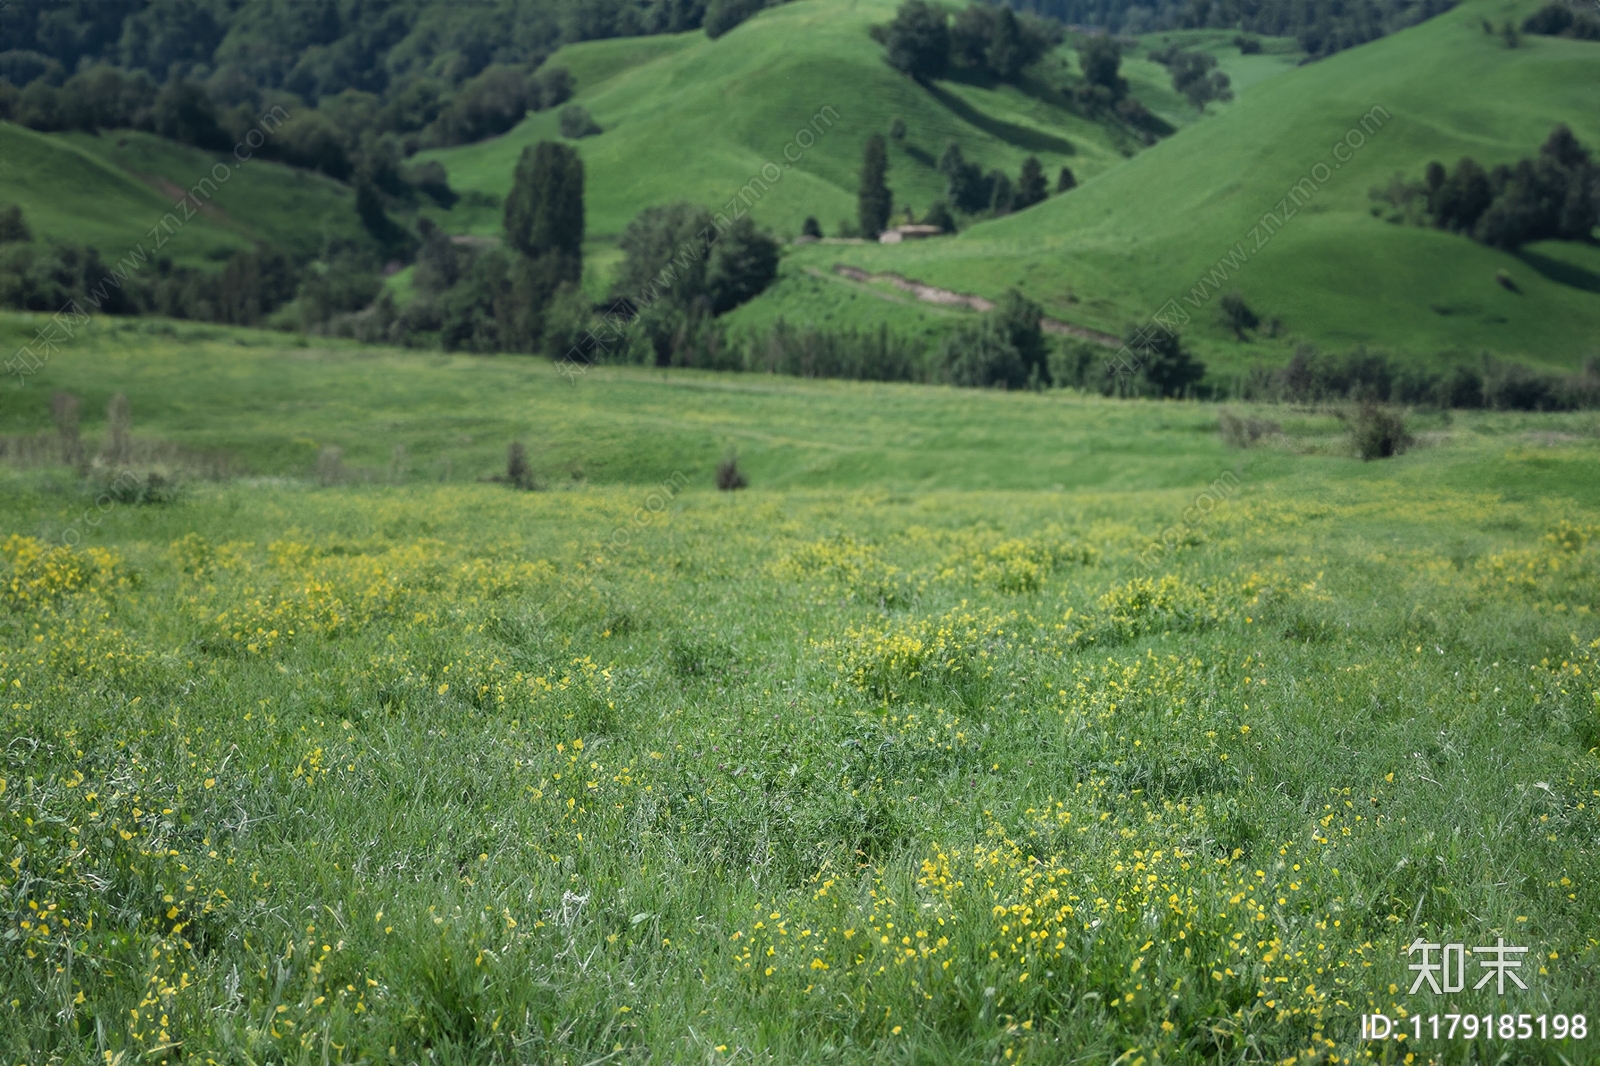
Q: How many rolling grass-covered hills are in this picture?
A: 3